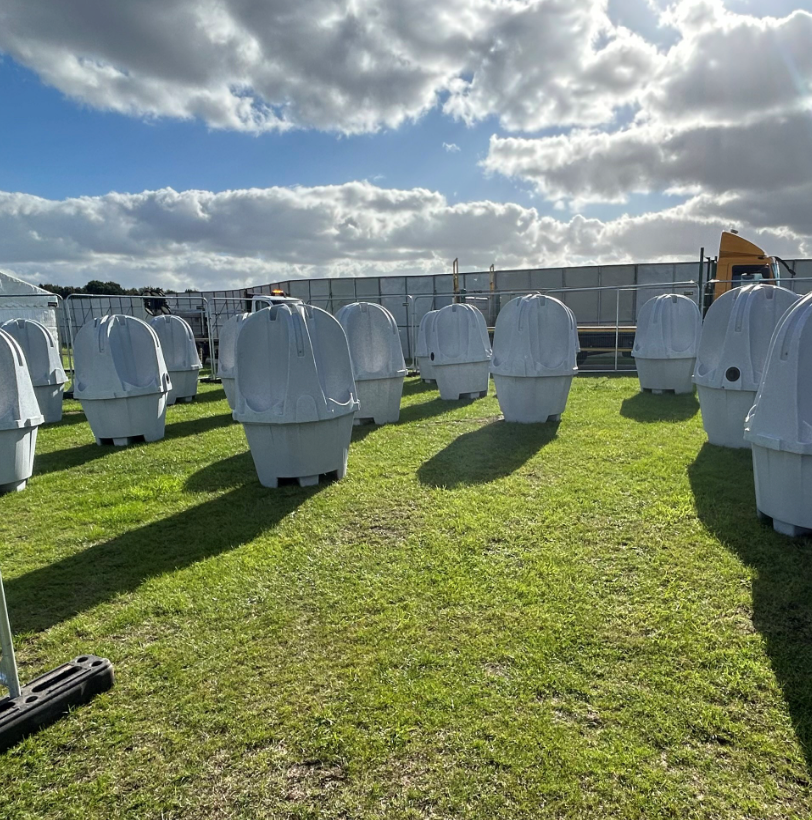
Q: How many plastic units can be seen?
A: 13